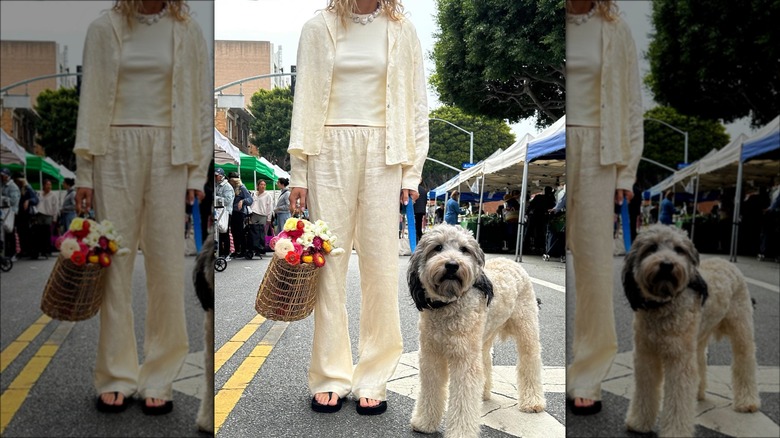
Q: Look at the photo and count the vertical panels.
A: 3